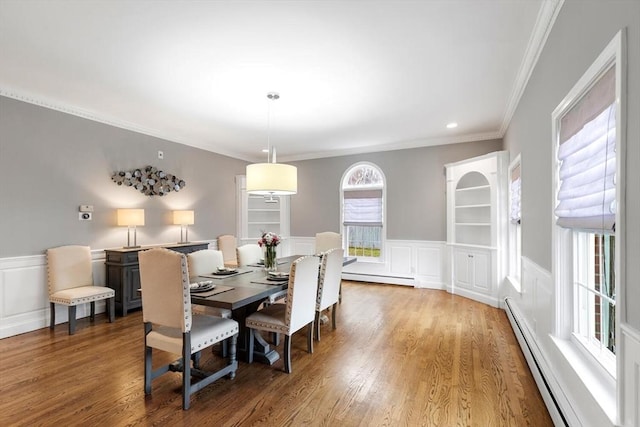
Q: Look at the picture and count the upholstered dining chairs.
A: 8